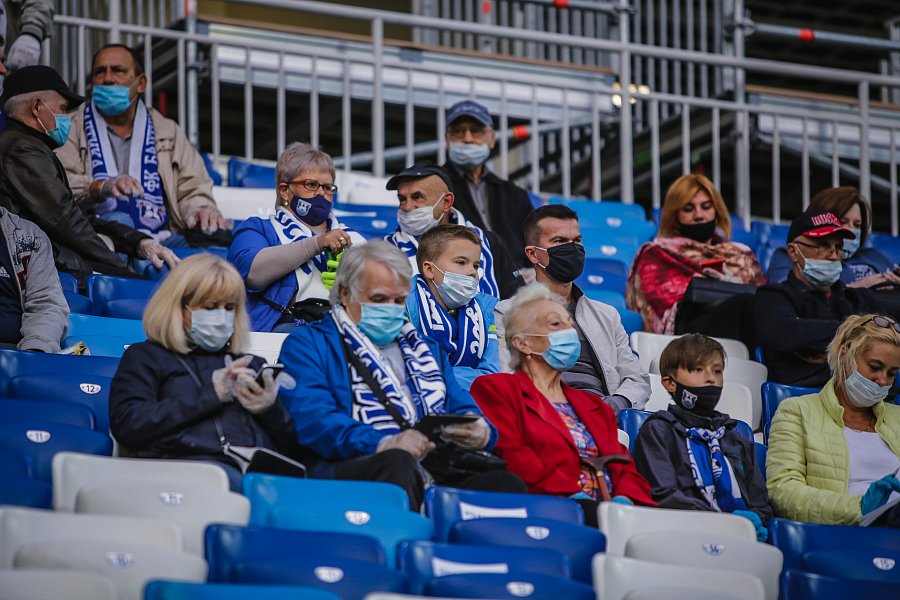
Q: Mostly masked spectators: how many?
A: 15